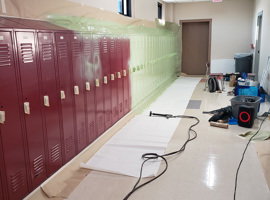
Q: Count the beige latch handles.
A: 11